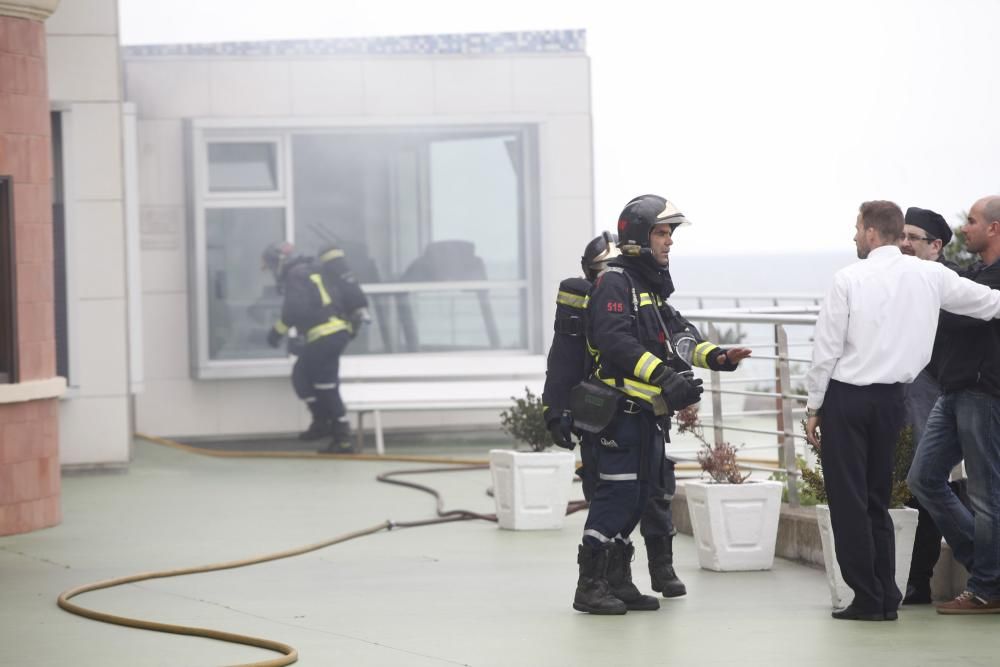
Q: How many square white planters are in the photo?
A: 3